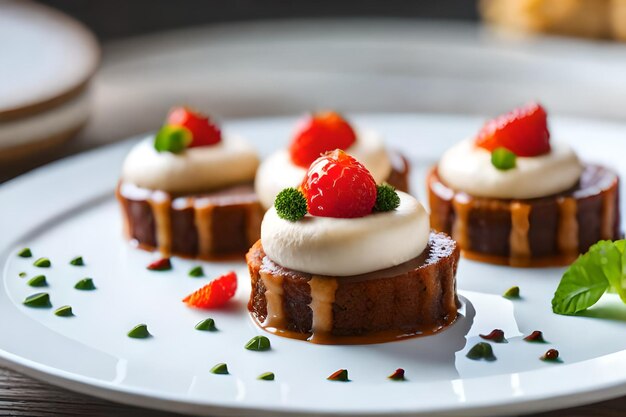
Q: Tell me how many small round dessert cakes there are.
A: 4